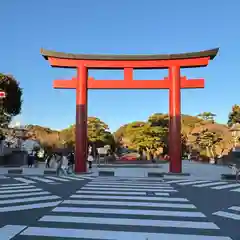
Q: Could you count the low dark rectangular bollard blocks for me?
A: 5